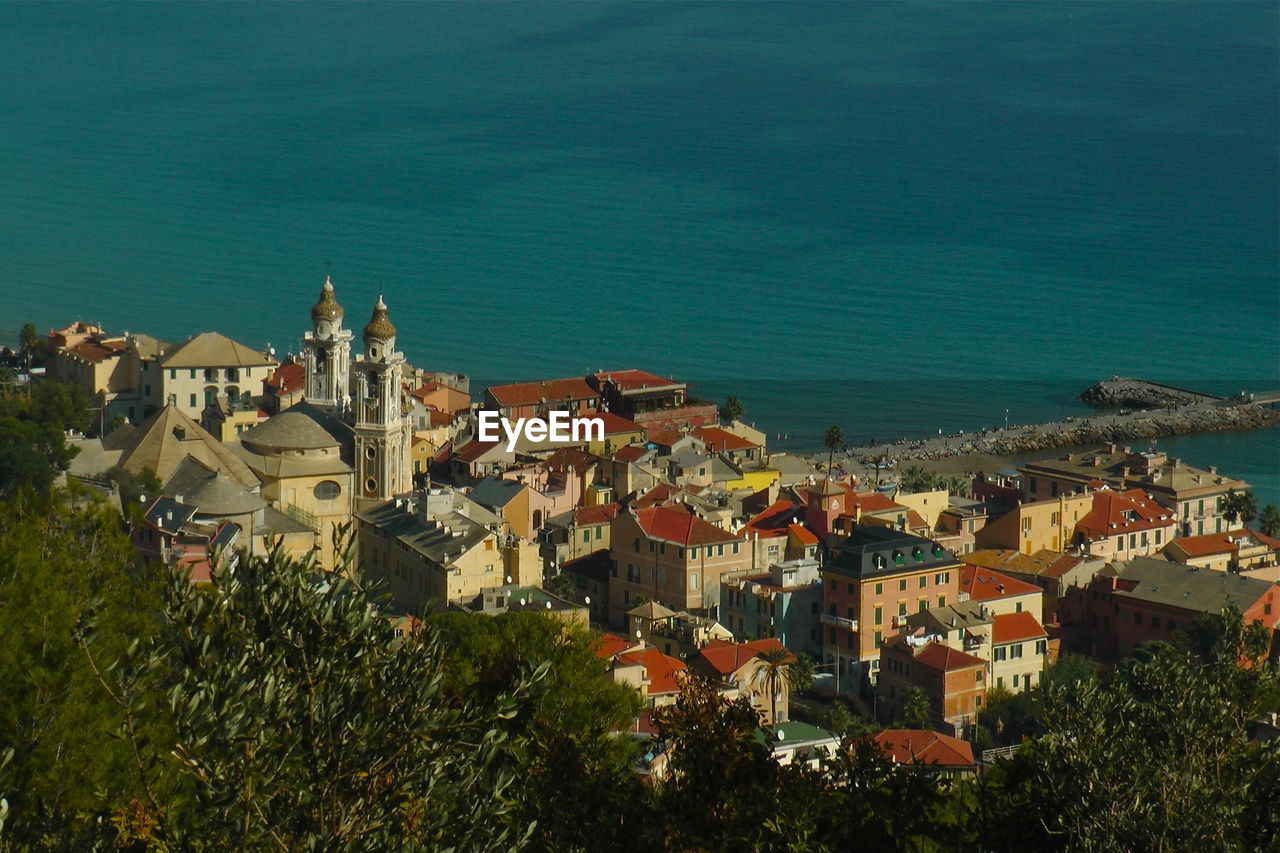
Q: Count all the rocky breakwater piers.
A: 1